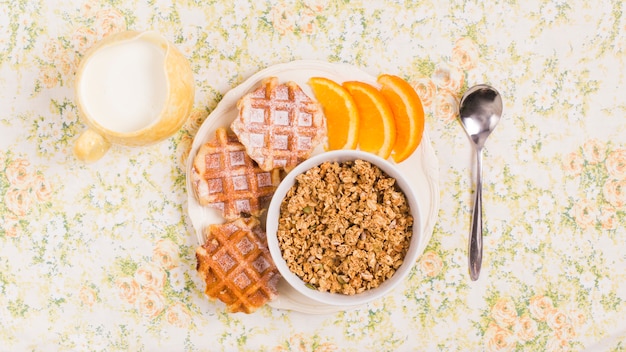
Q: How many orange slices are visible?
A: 3